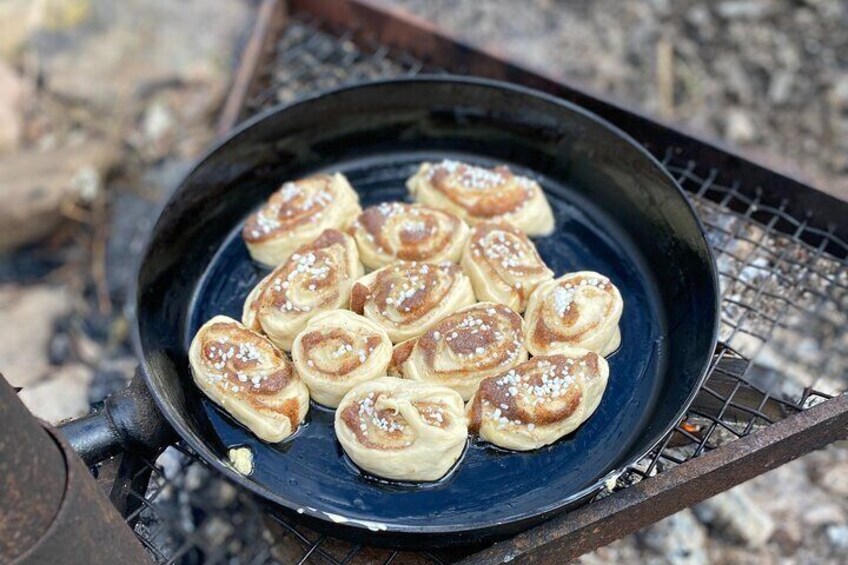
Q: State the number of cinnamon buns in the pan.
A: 12